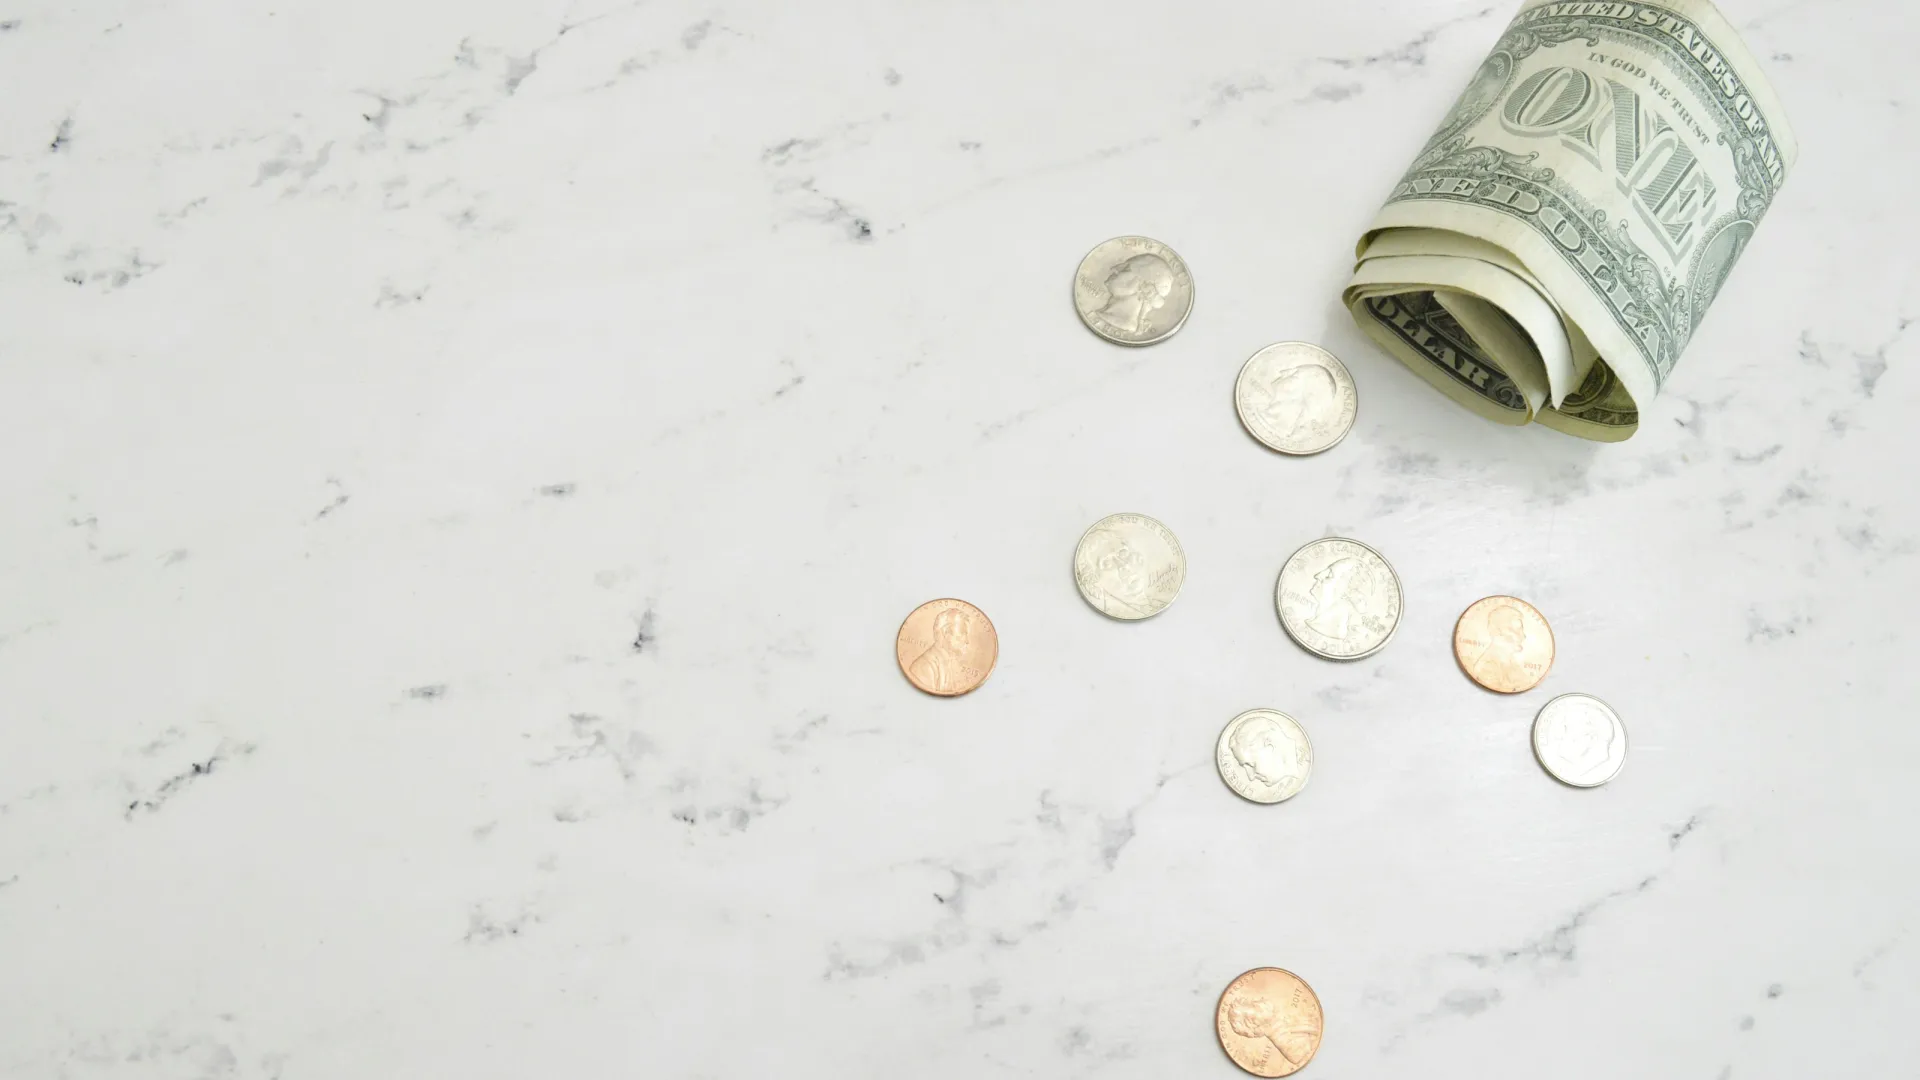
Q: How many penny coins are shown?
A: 3